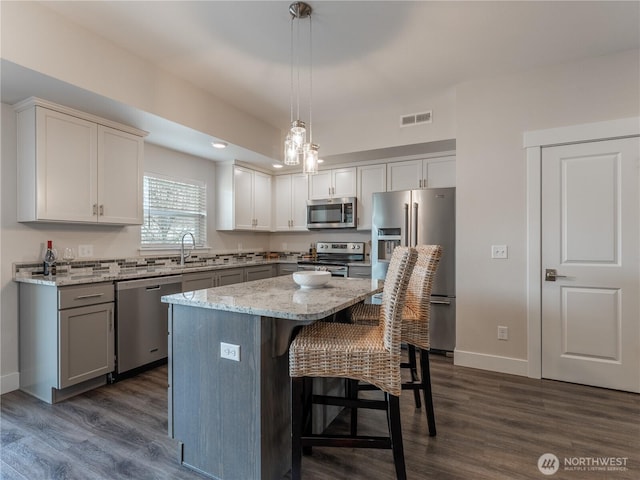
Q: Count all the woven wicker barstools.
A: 2